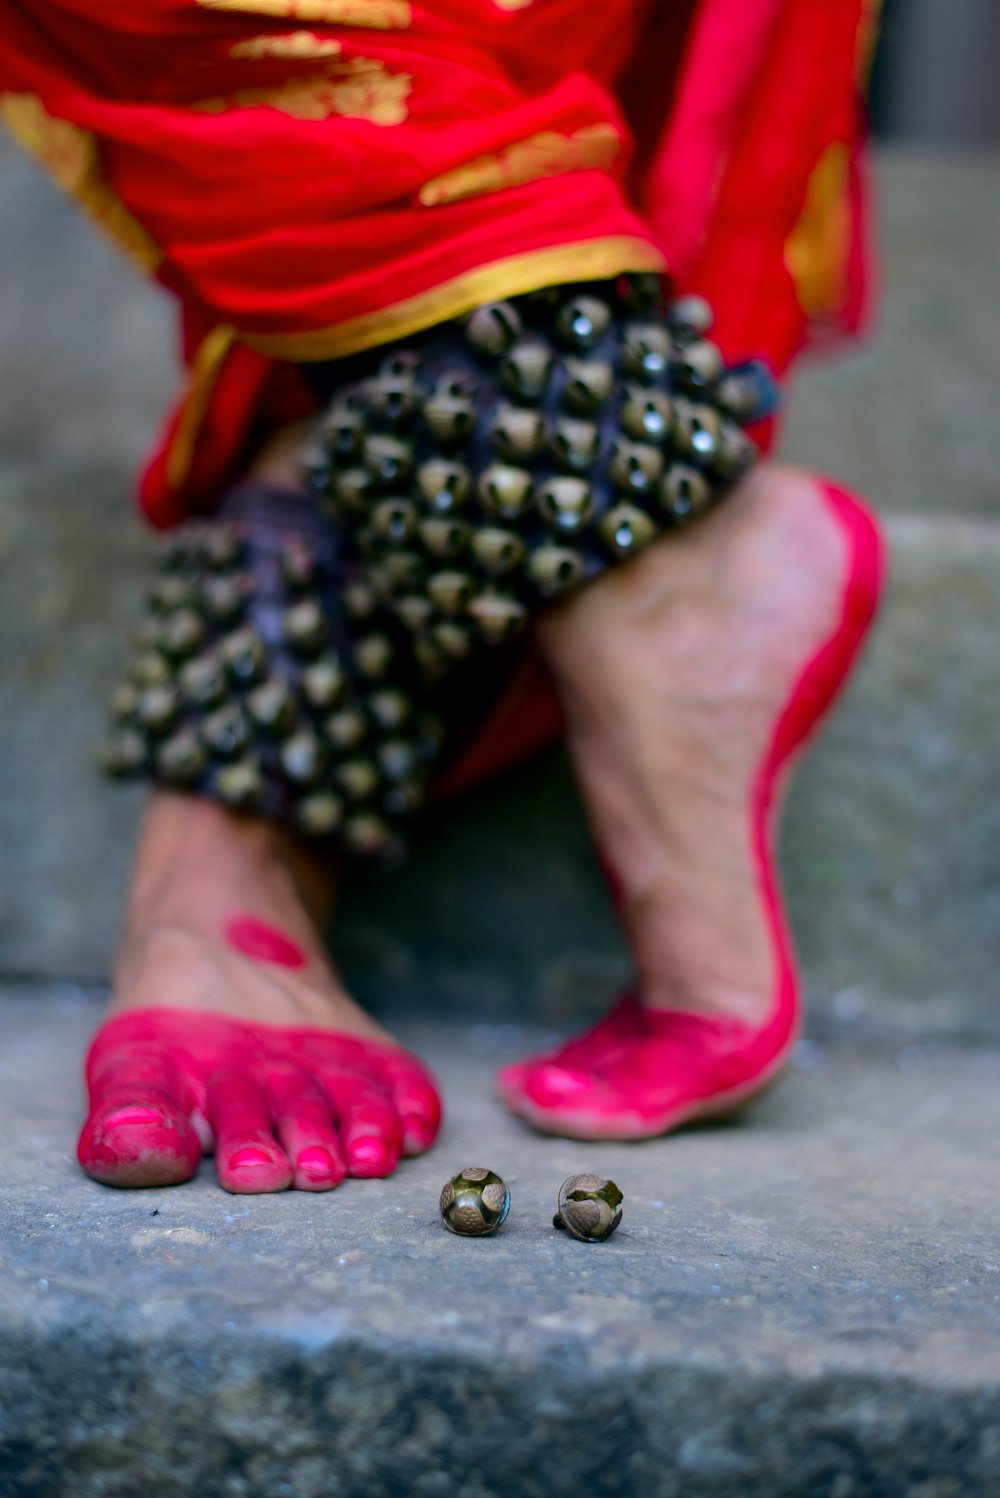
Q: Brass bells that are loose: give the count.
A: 2